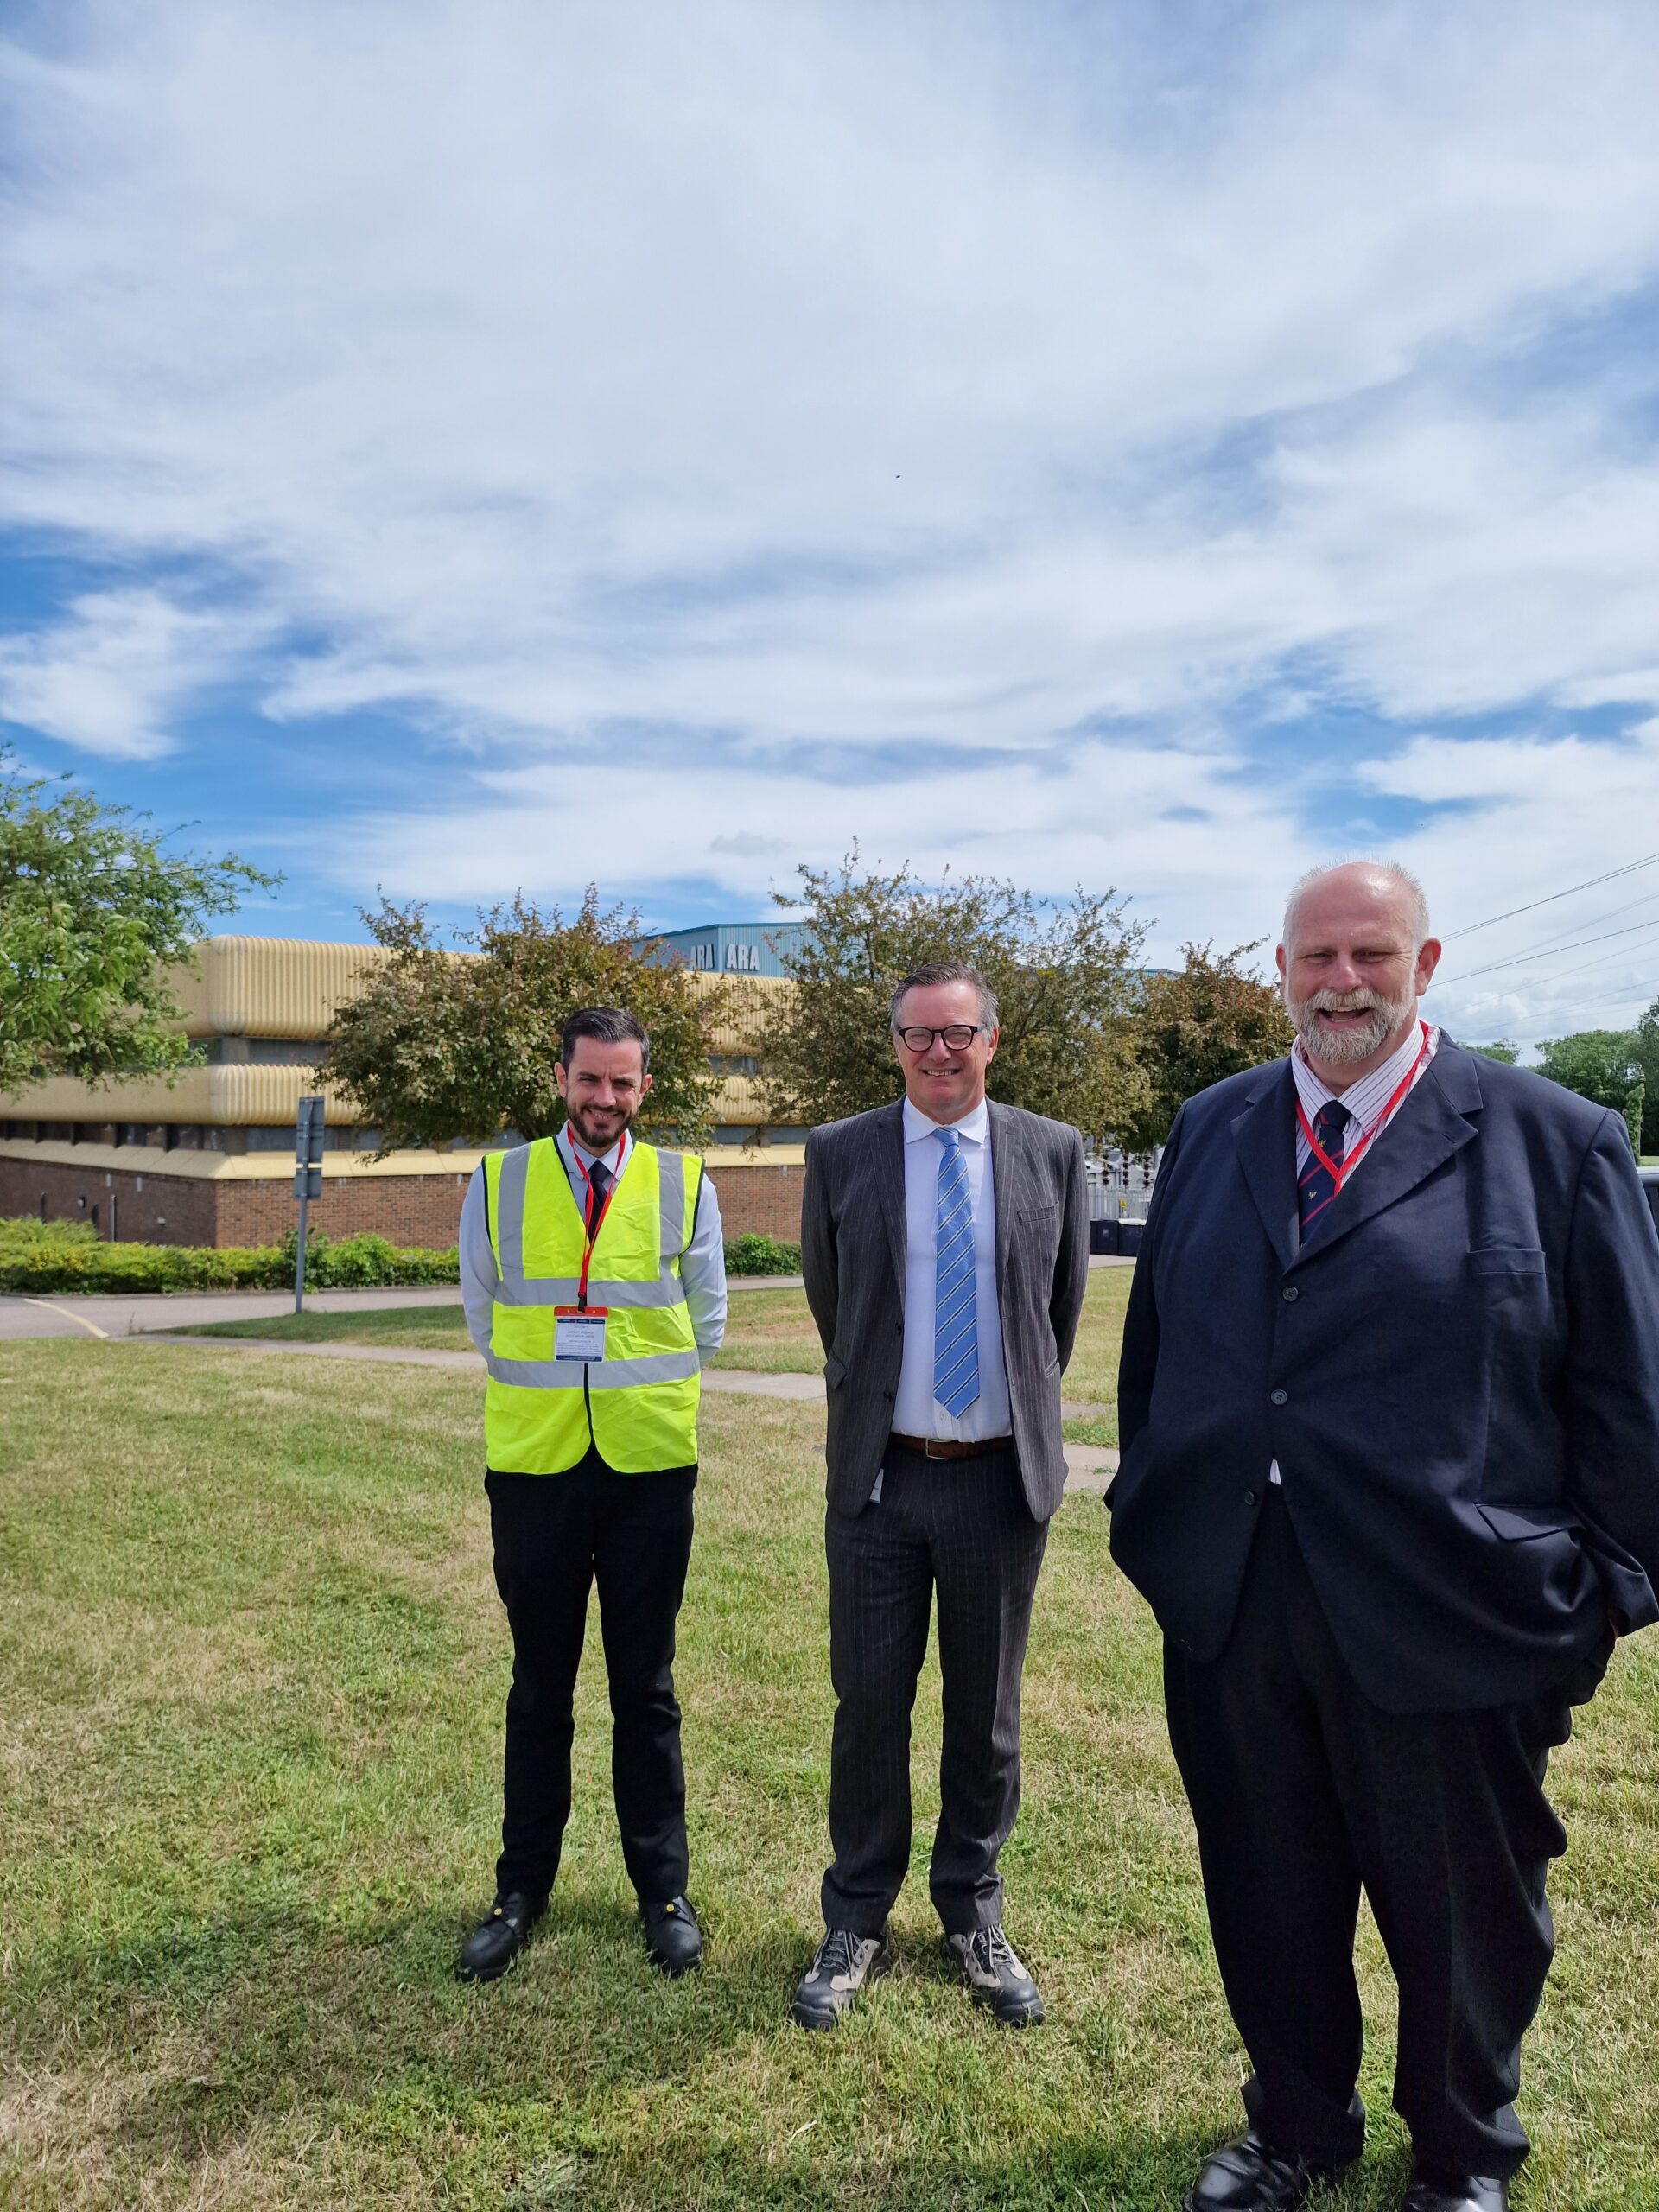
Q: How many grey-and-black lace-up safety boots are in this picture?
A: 2